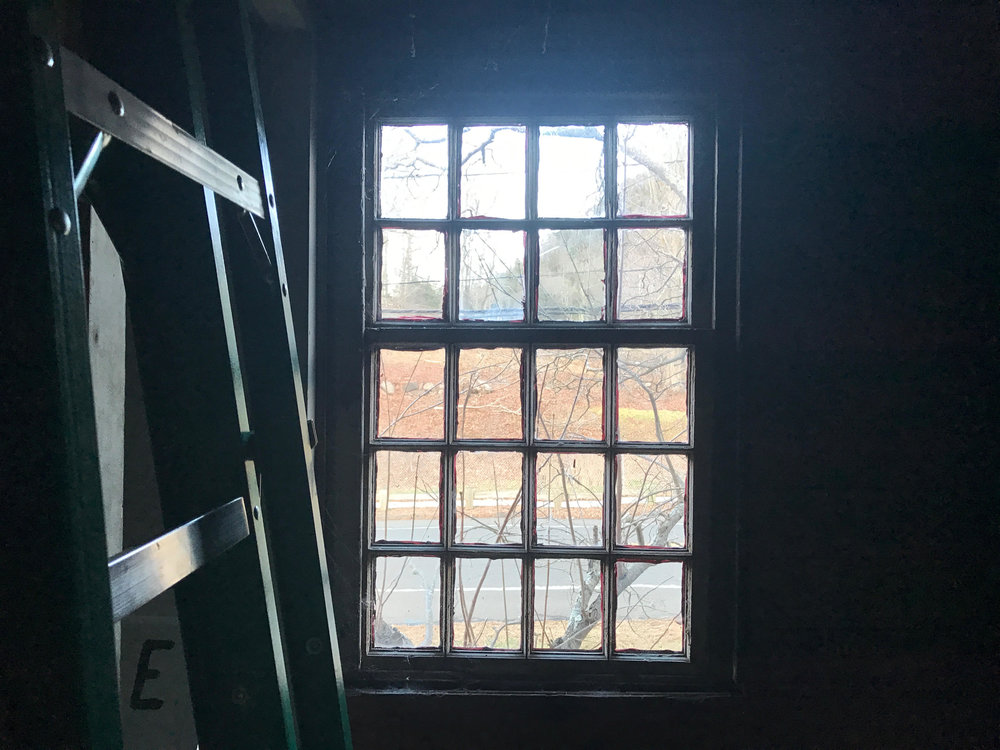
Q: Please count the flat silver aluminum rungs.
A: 2